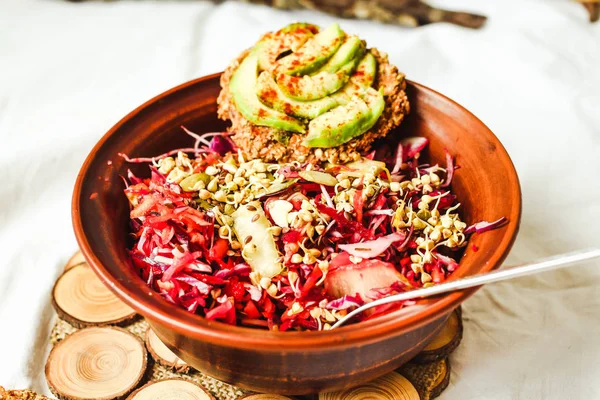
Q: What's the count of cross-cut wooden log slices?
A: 9